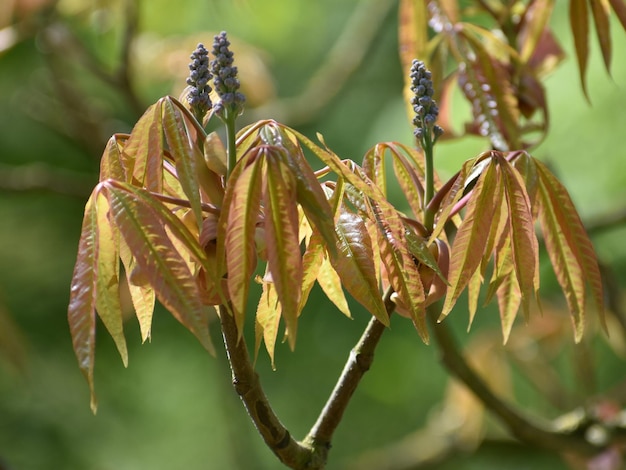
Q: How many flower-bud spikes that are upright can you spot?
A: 3